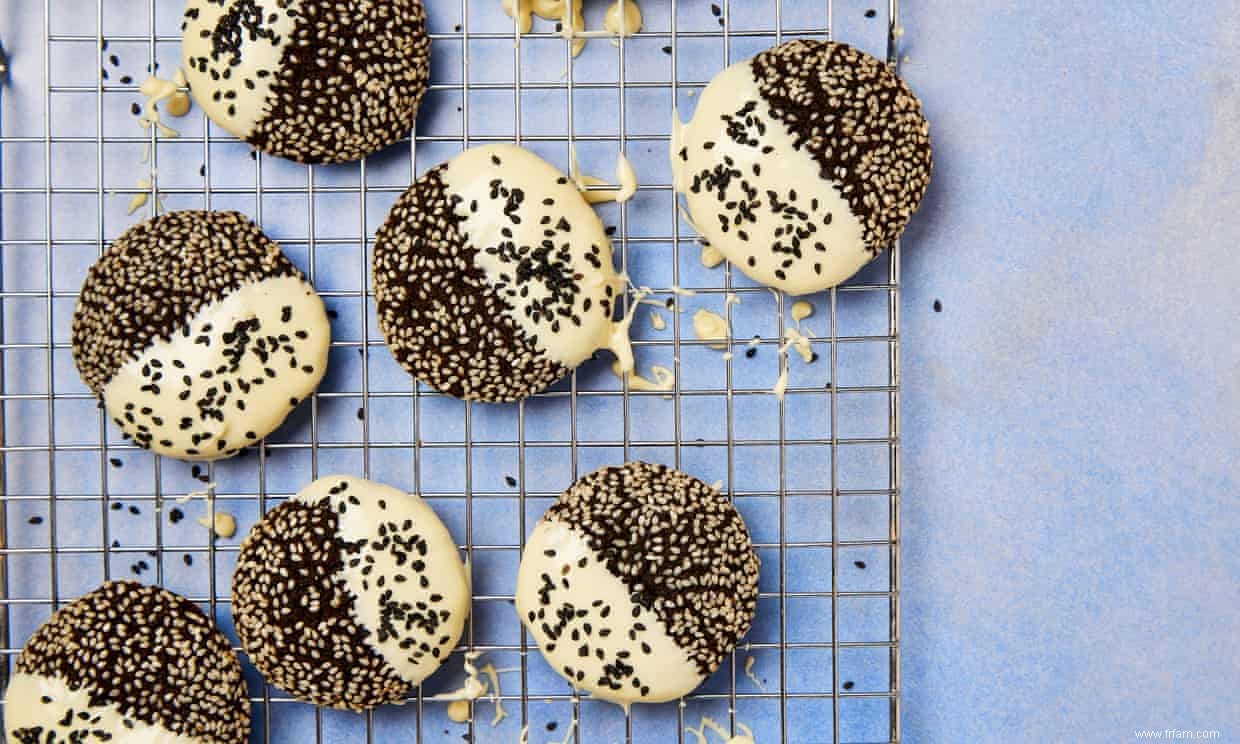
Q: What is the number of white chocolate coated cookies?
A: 7